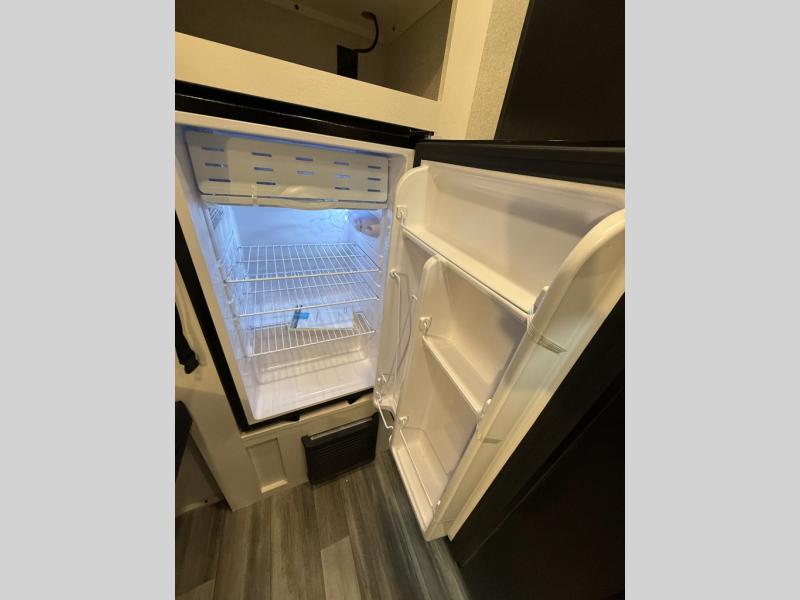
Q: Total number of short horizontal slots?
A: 14